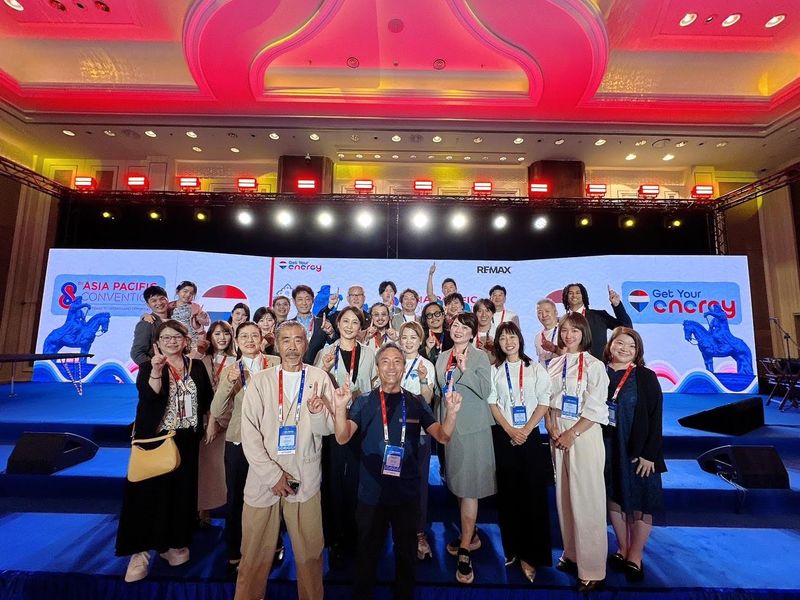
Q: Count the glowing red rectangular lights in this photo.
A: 12